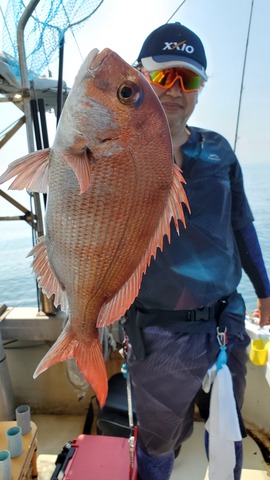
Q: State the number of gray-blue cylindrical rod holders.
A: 3